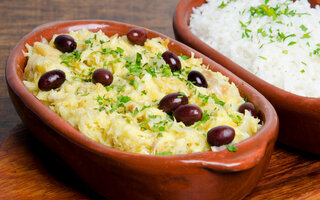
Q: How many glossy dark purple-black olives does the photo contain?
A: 10